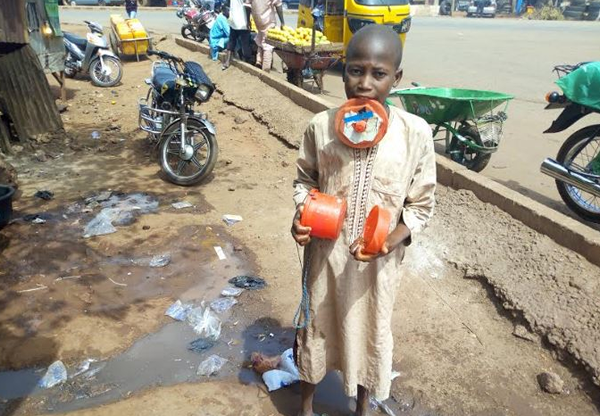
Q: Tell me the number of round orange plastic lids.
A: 2